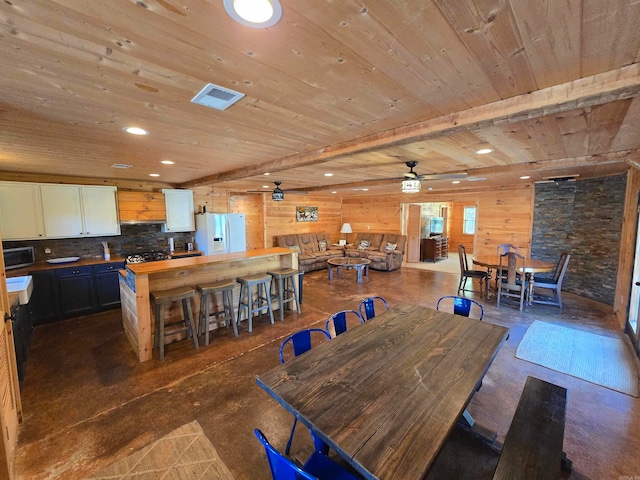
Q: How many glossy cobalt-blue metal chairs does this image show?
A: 5